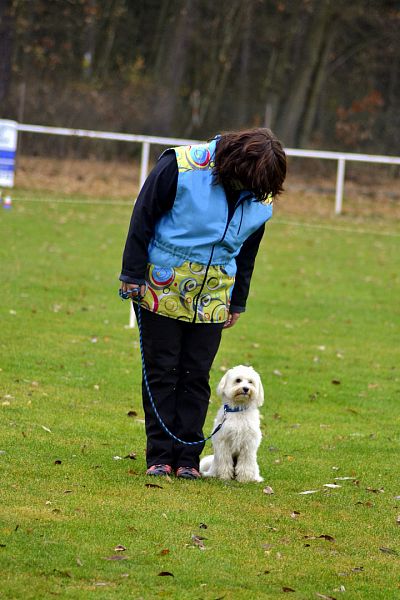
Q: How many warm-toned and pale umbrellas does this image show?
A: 0